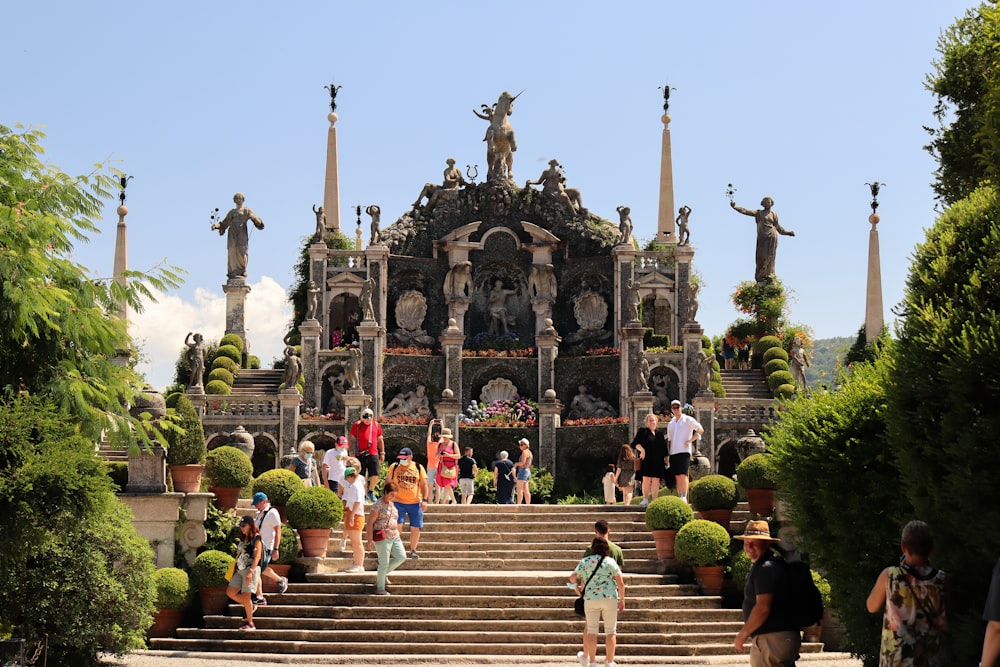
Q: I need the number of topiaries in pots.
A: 13